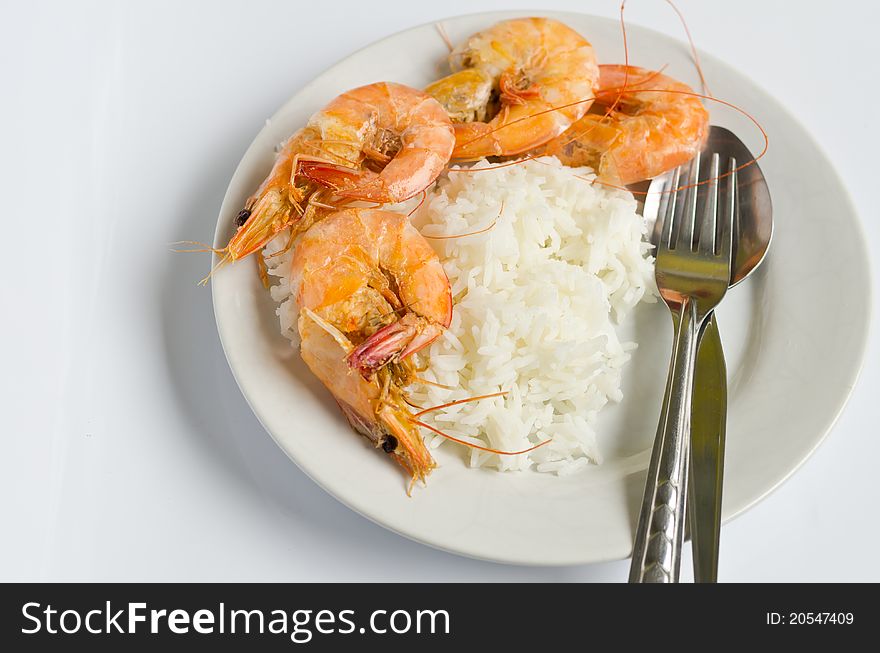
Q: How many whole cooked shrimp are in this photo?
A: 4